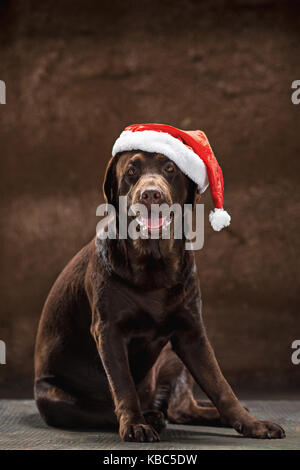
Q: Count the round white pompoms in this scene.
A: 1